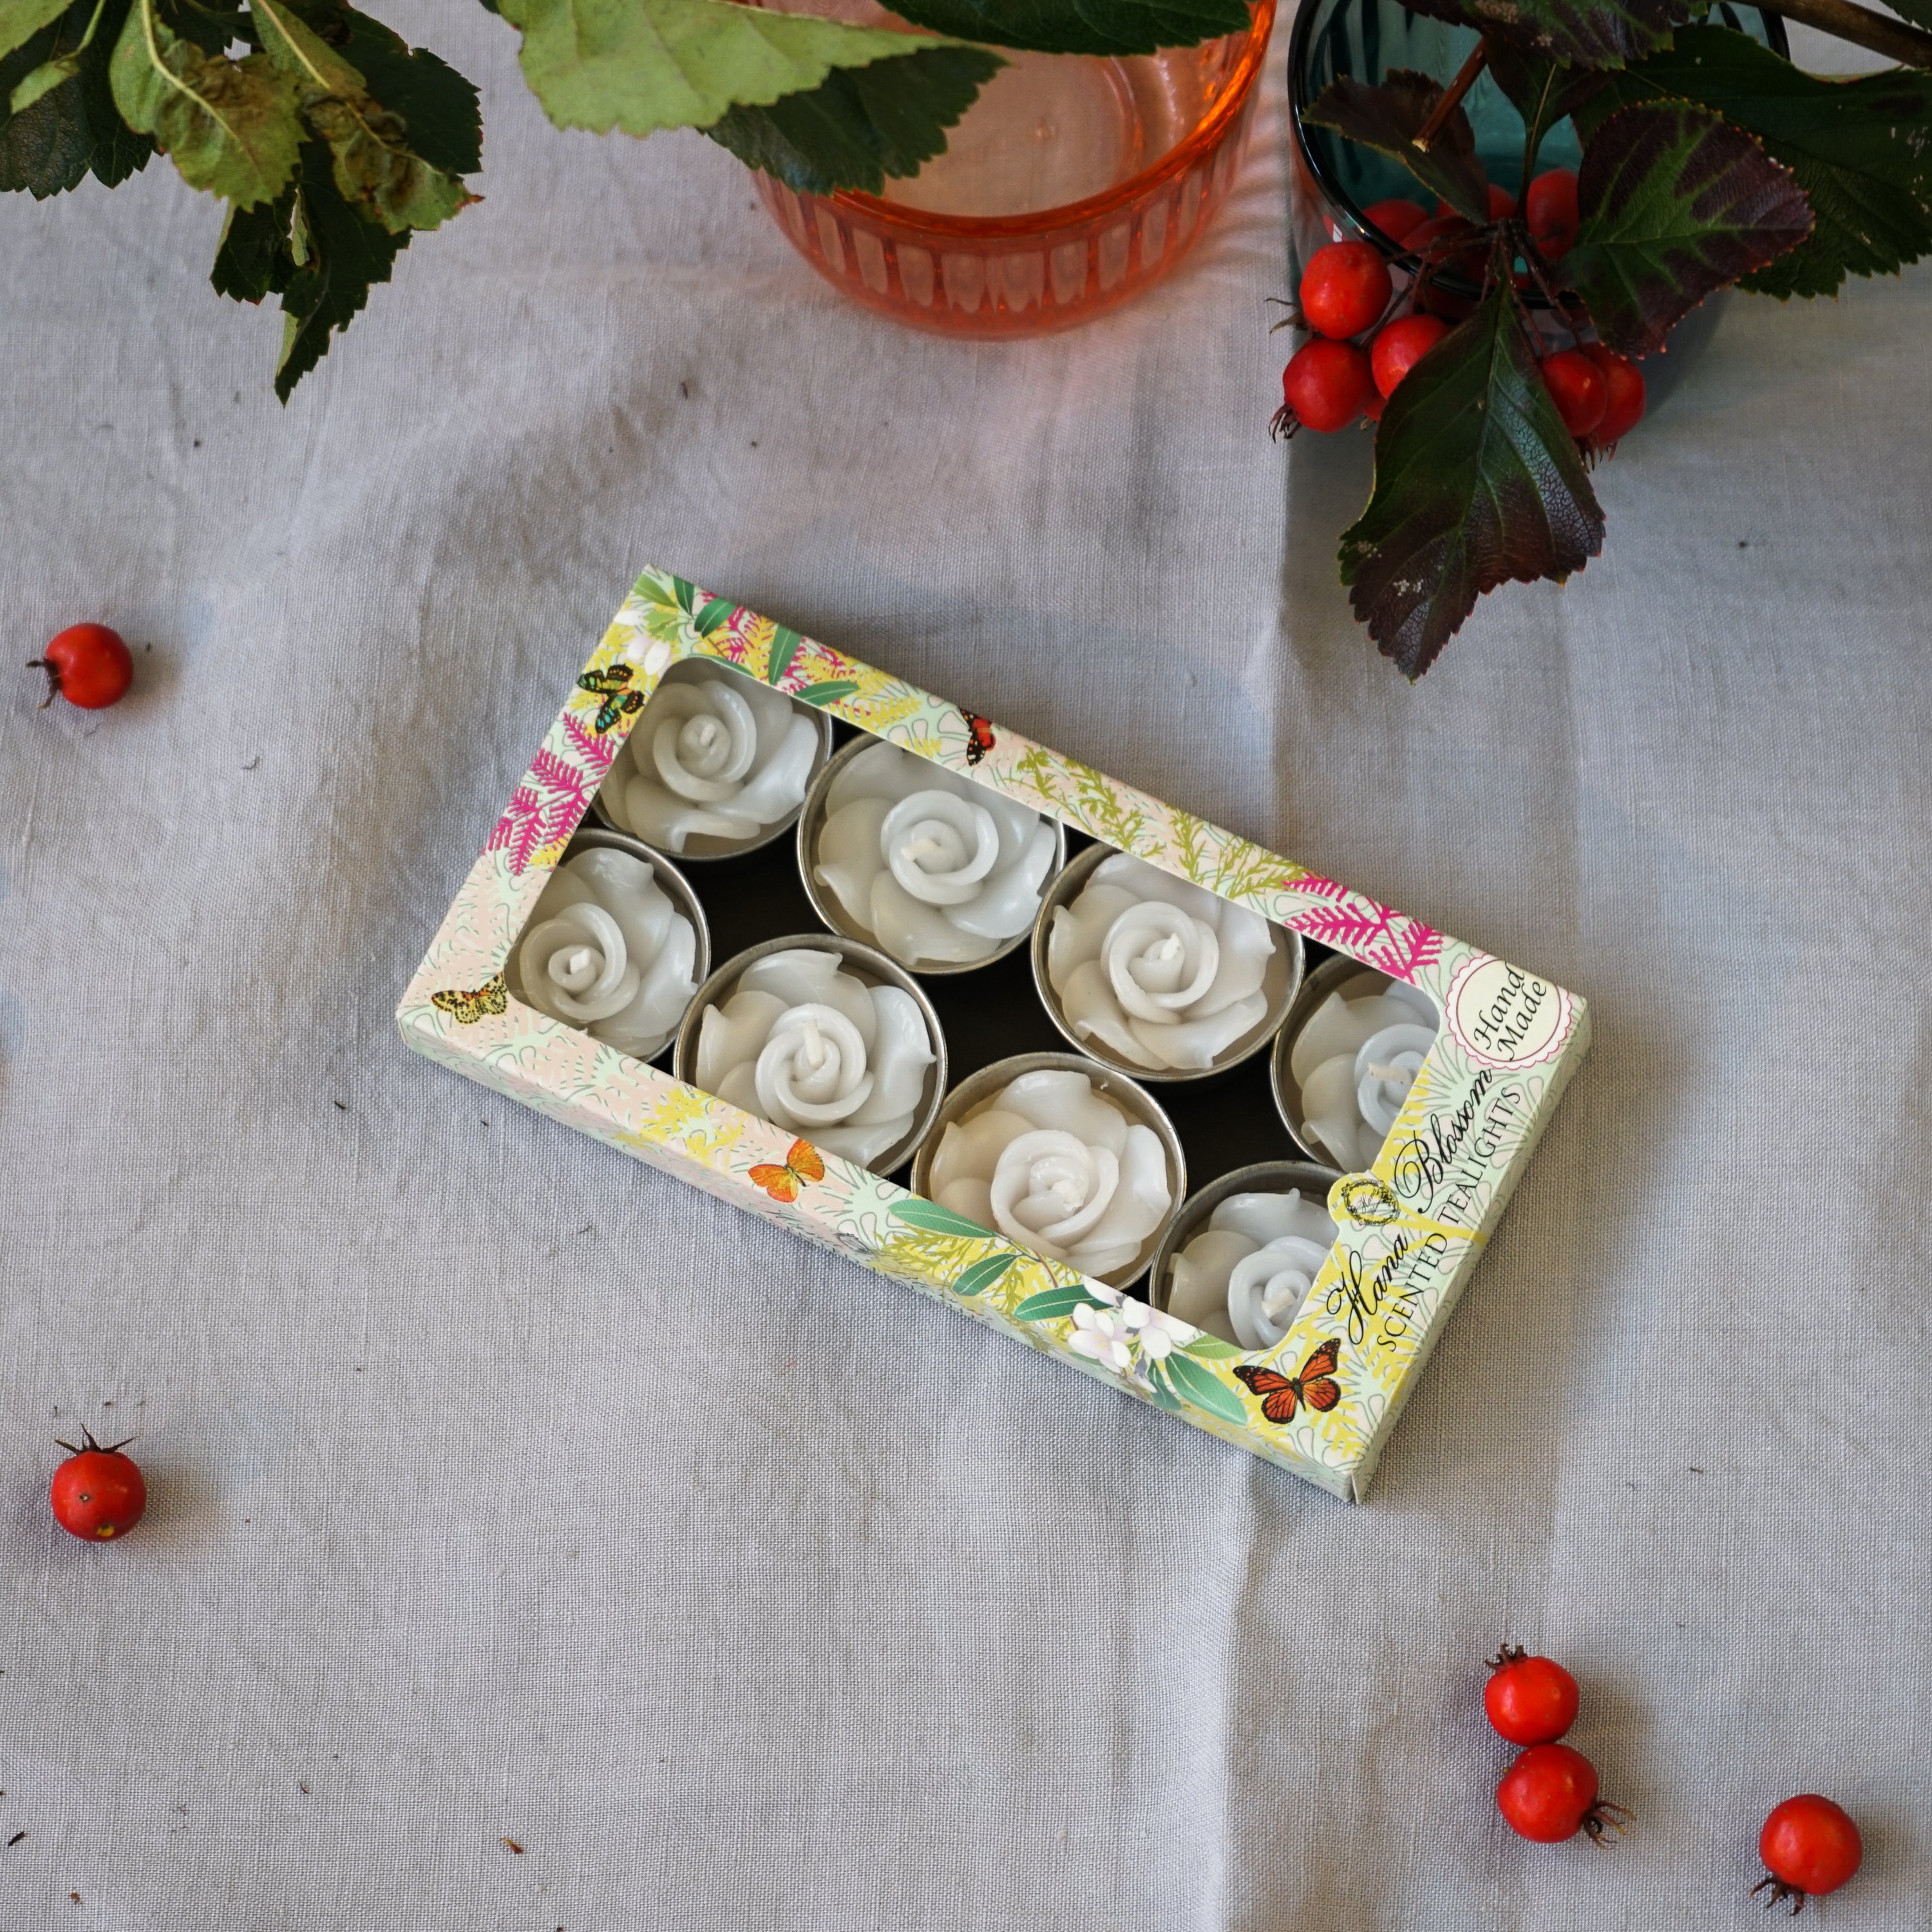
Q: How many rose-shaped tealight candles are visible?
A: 8